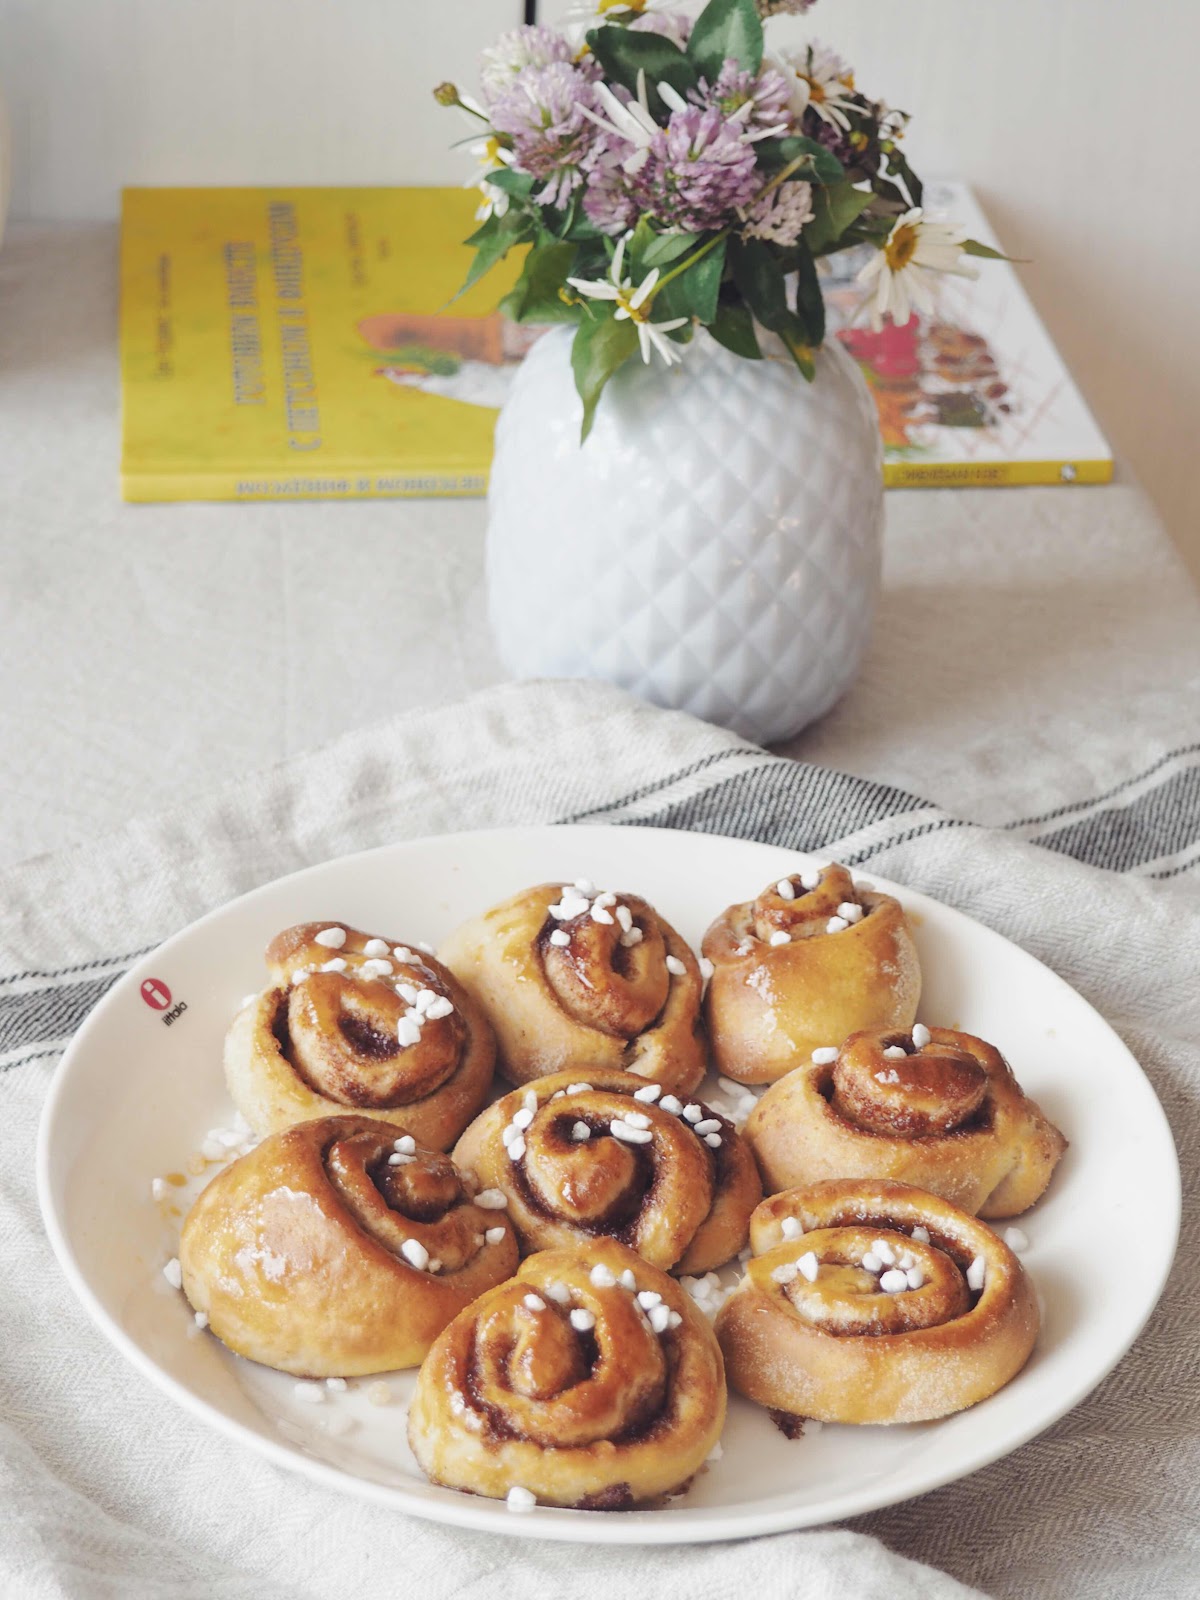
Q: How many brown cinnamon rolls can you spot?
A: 8